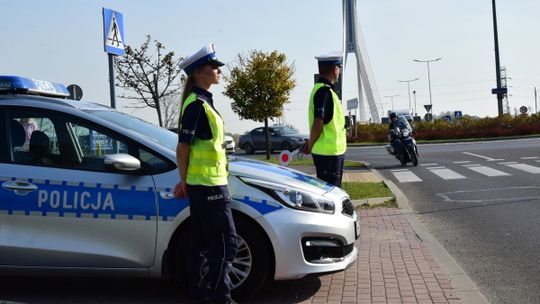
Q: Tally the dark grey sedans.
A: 1